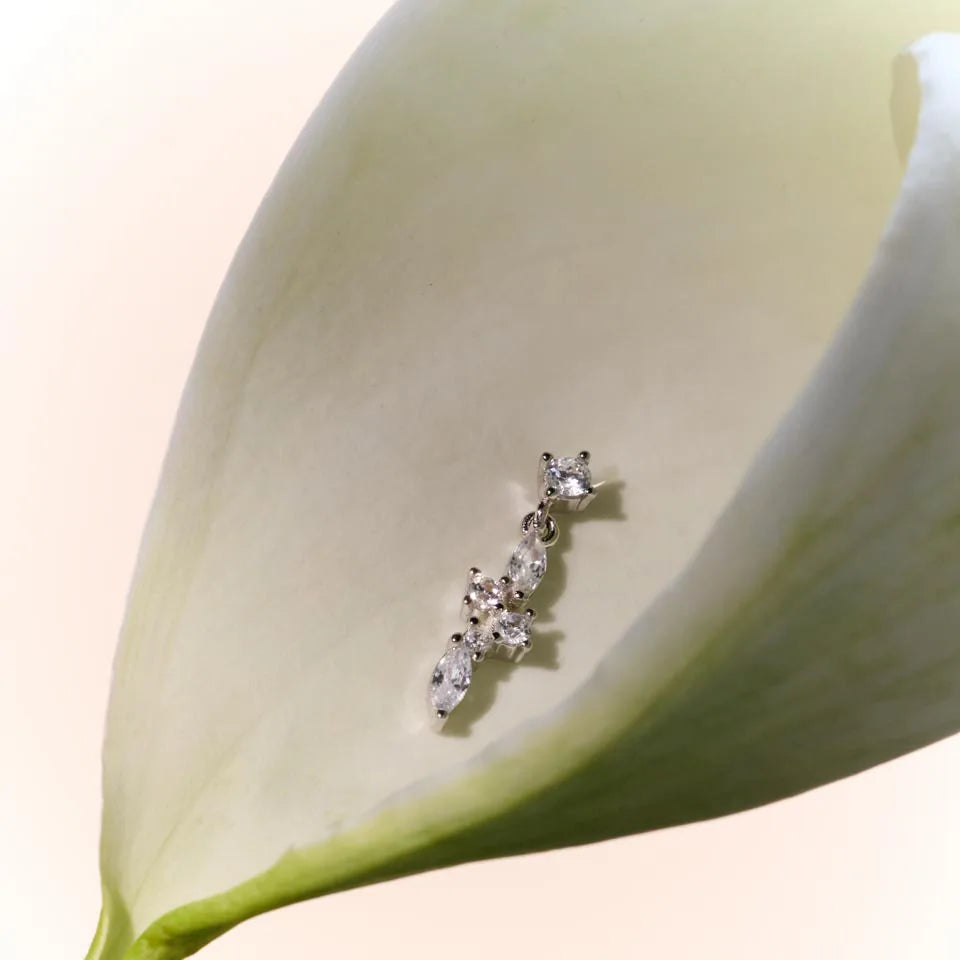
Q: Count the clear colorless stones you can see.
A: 6